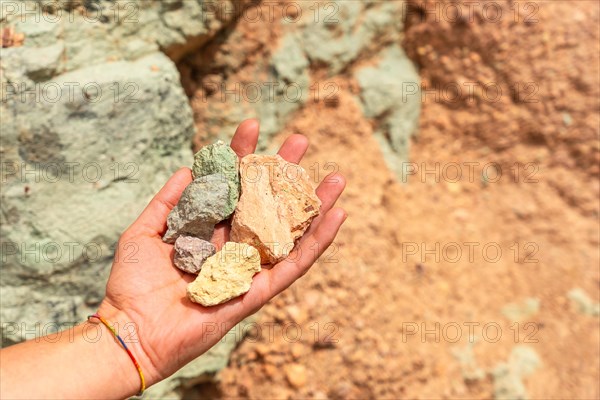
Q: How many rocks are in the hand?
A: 5